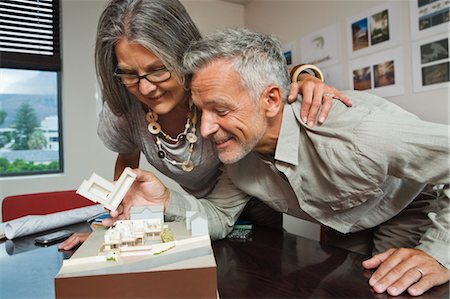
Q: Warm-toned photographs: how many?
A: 2